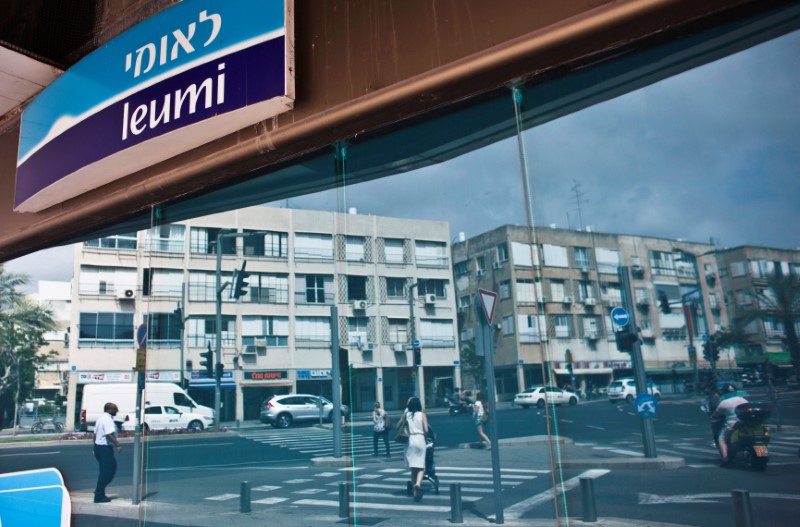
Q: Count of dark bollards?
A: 5